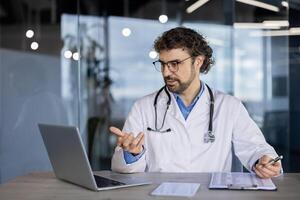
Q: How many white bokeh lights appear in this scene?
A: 7